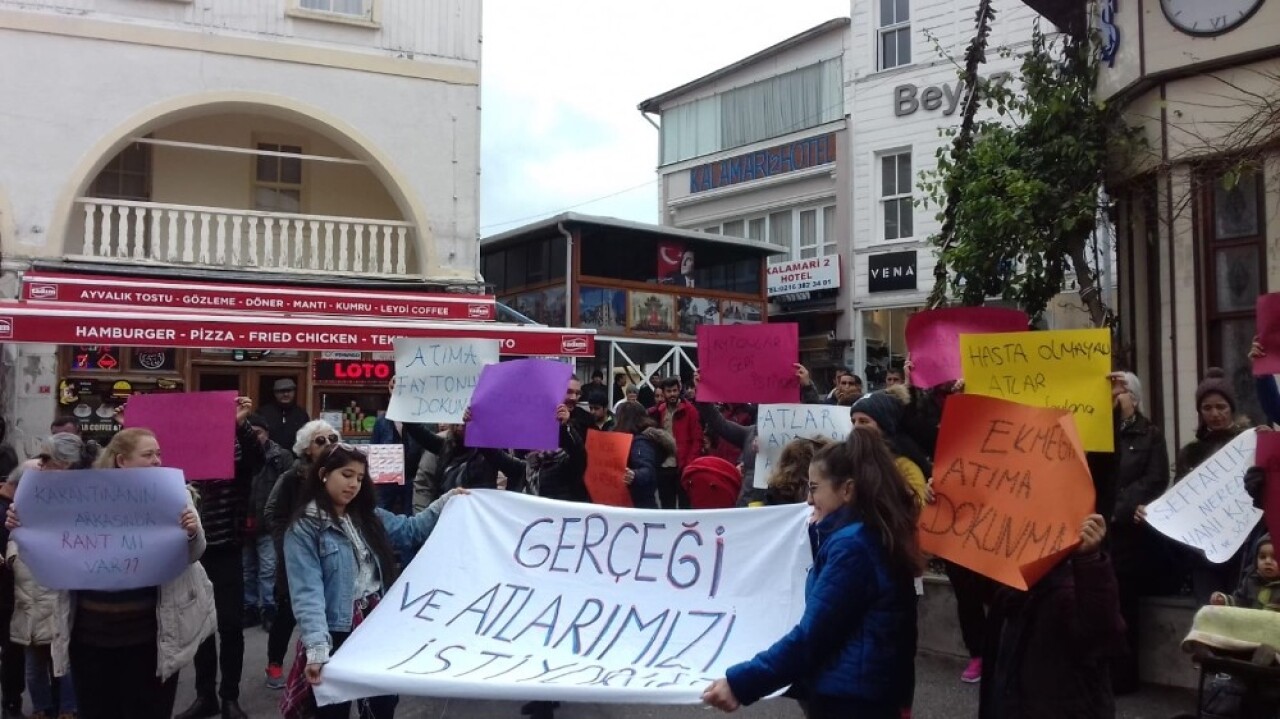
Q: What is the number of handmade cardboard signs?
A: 13